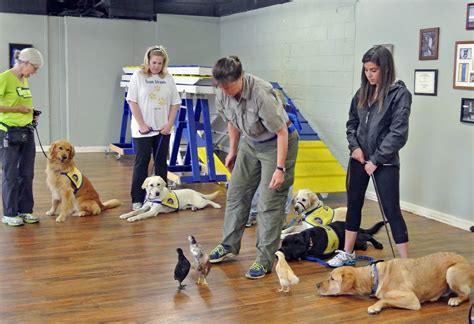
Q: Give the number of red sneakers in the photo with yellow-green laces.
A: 0